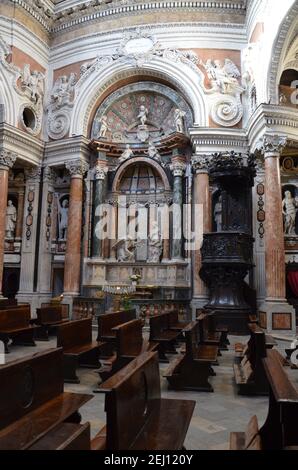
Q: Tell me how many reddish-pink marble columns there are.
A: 4